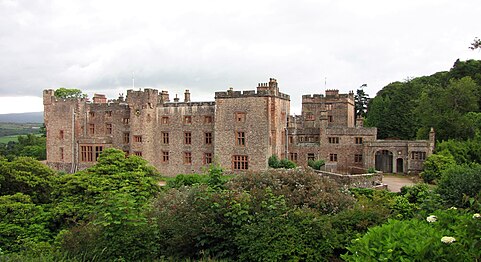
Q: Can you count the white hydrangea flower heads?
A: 4